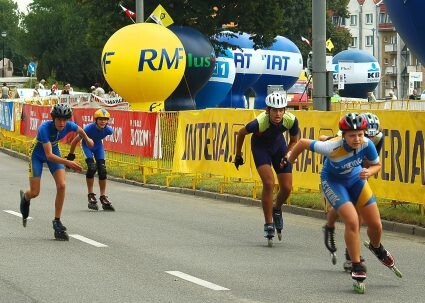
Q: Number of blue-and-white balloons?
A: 4